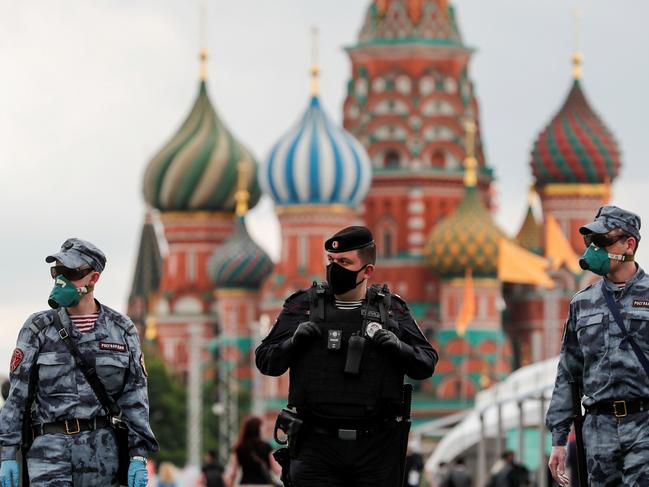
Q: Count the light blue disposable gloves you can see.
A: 2